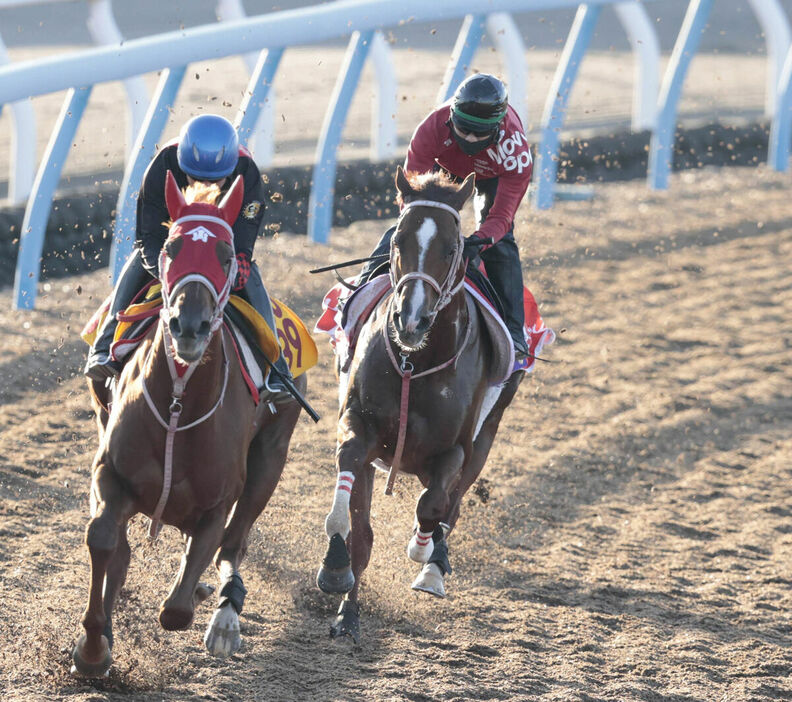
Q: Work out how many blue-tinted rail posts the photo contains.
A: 8